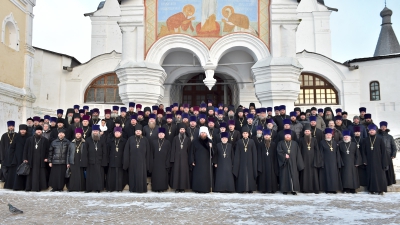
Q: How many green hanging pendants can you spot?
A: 0